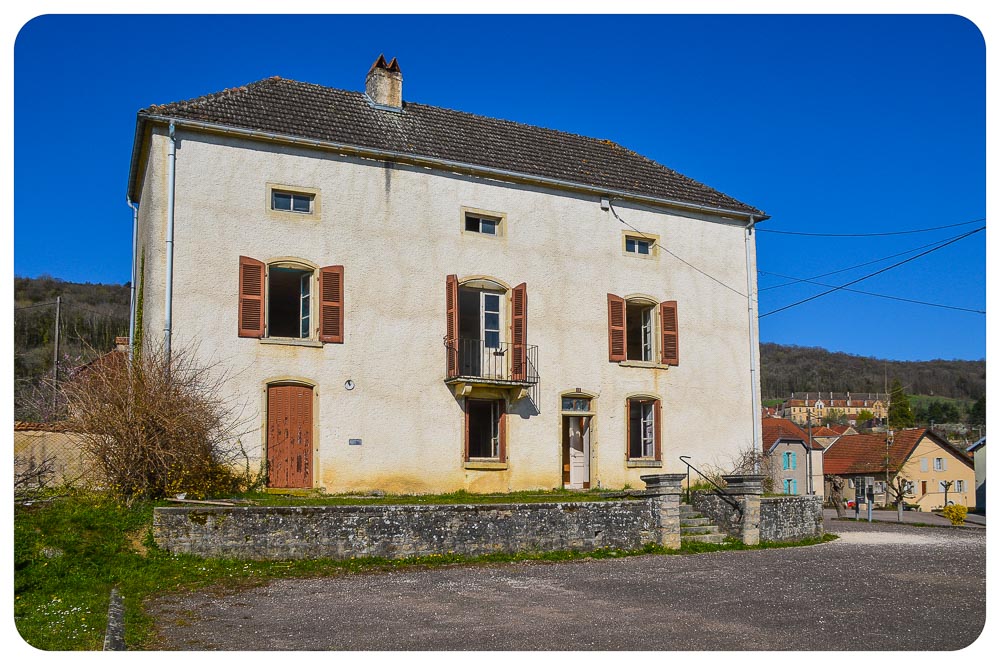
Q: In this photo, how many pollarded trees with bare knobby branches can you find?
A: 3